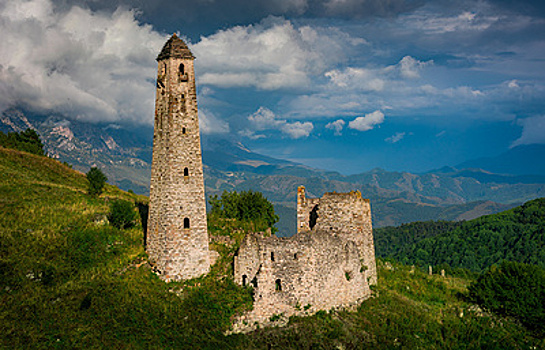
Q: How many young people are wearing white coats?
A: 0